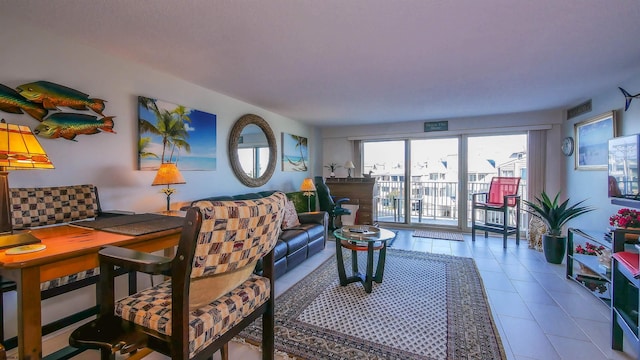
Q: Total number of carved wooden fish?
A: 3